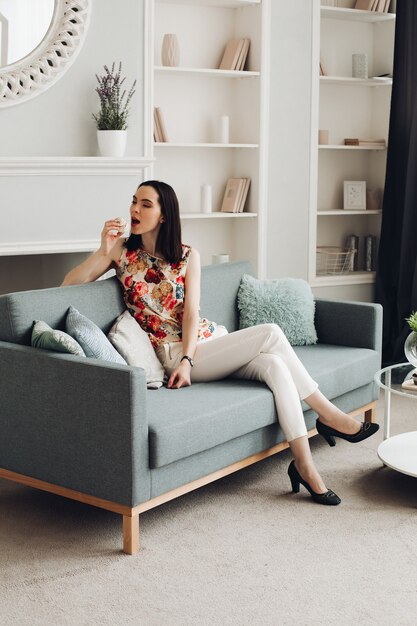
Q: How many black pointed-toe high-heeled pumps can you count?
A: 2